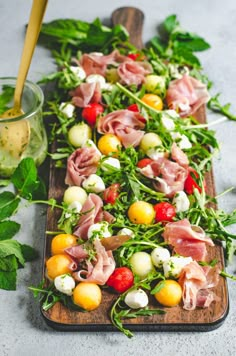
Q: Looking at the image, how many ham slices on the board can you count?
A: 11